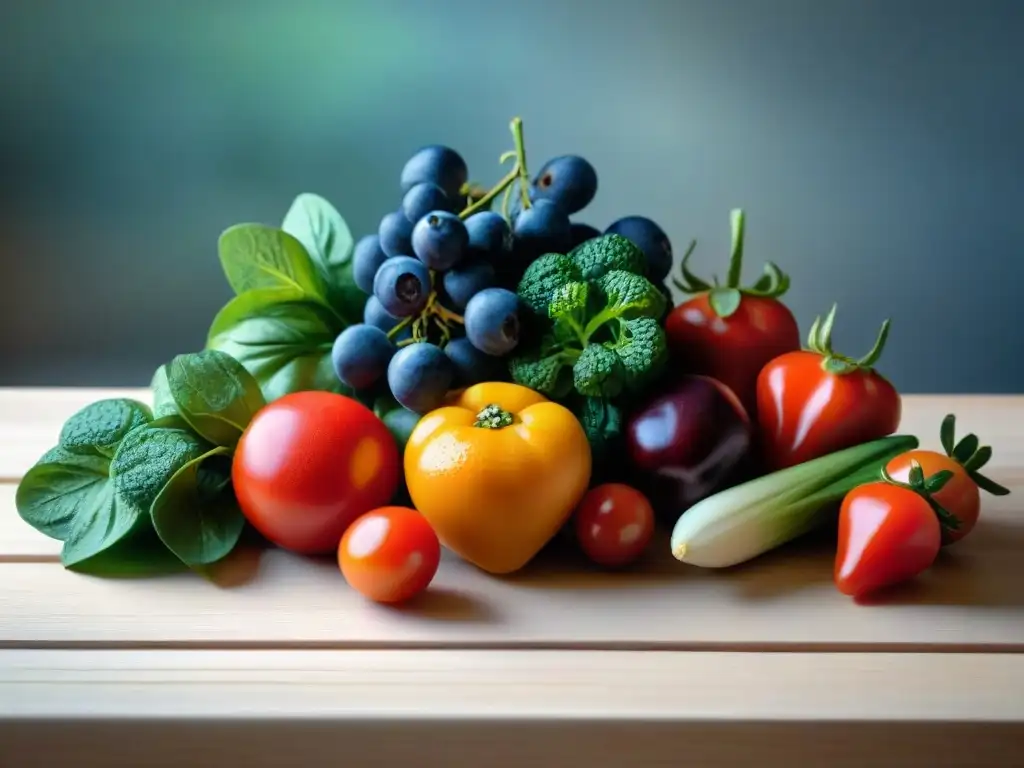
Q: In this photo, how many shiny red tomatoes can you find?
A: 7